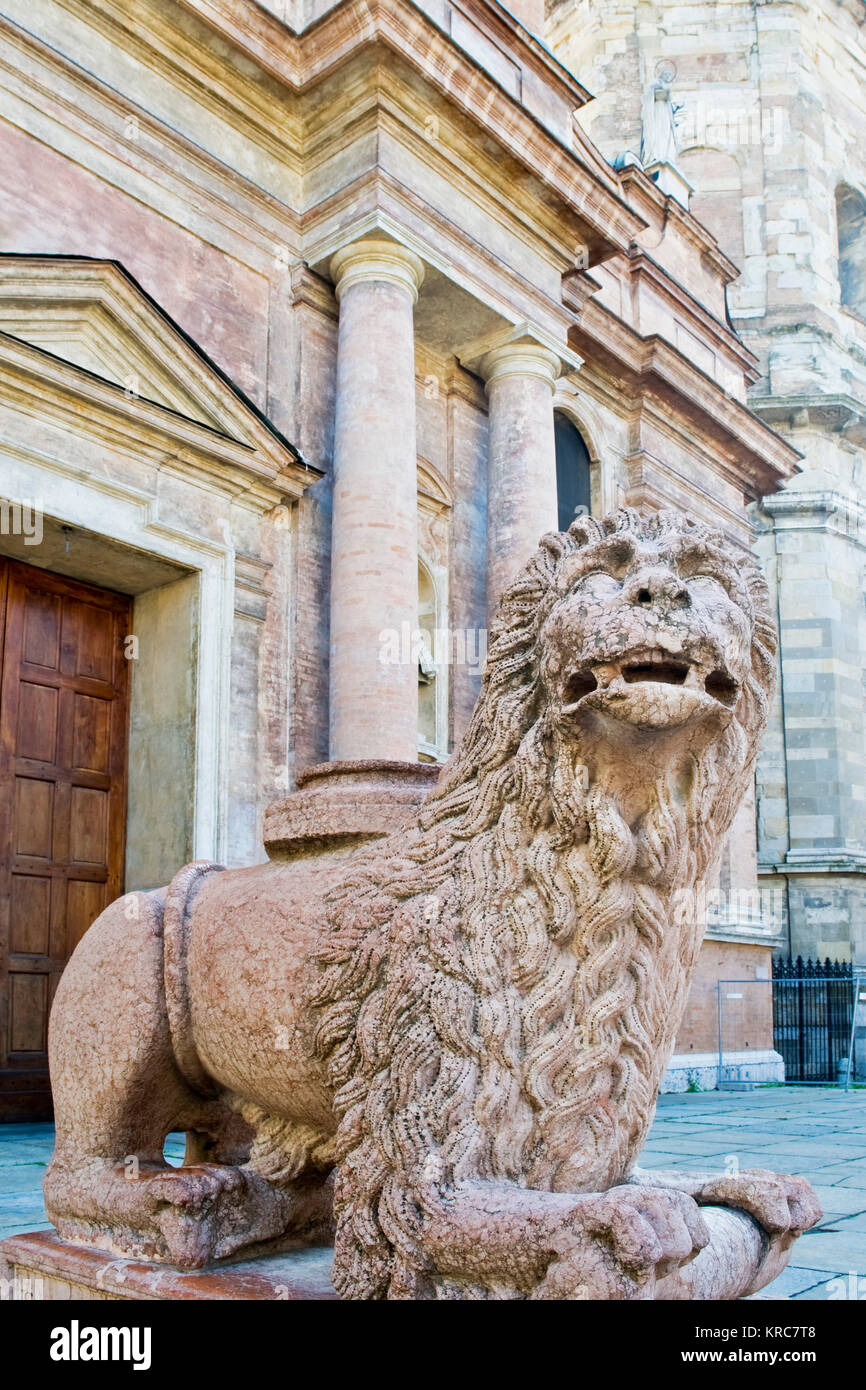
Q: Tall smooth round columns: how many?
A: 2